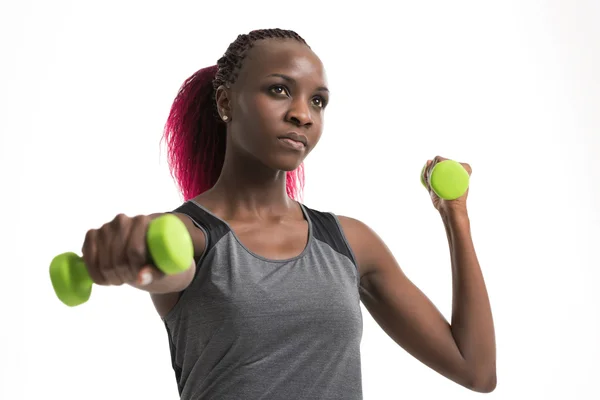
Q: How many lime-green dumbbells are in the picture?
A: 2